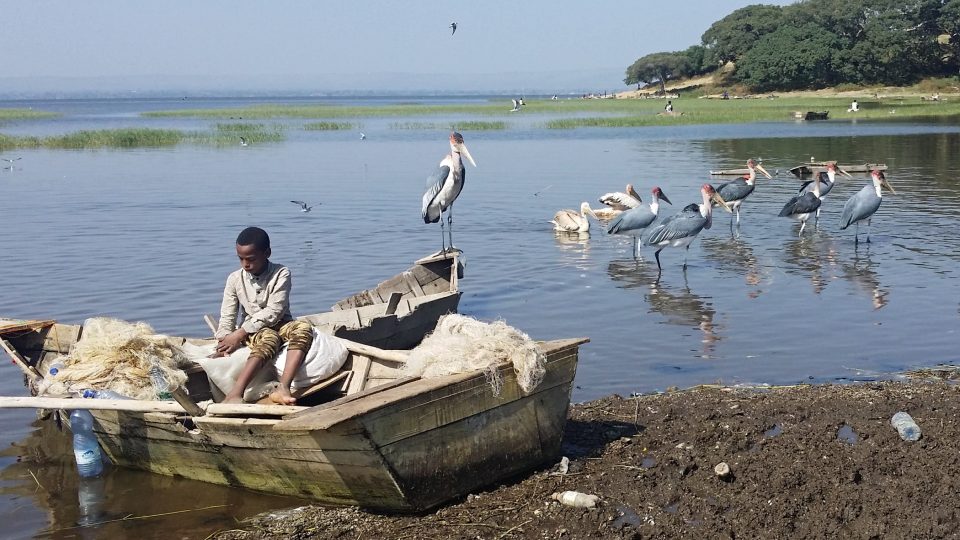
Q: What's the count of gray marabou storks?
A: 7